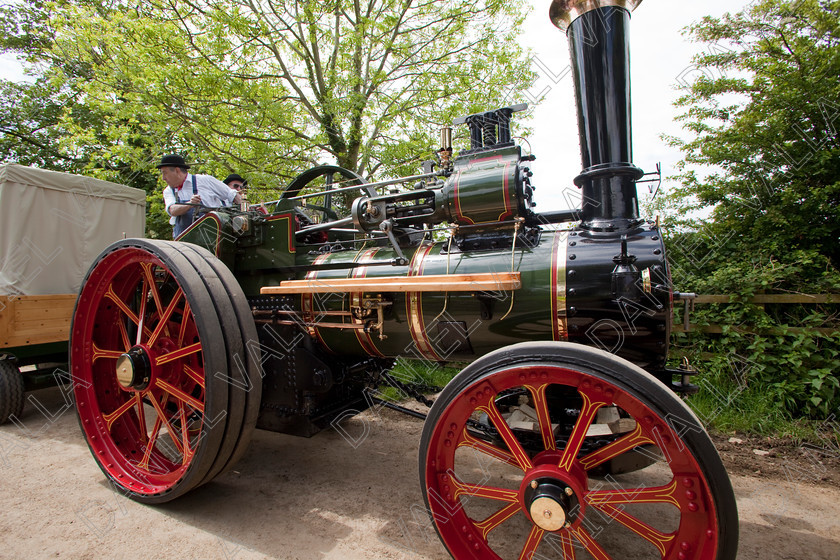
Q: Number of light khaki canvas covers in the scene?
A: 1